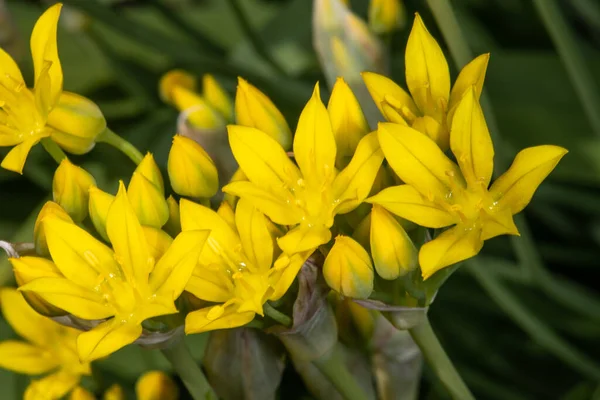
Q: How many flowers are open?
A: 7